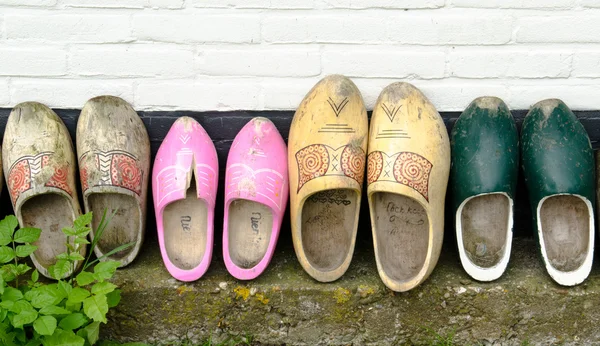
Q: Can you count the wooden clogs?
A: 8